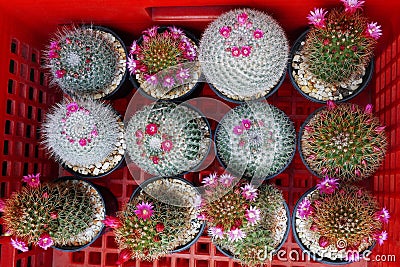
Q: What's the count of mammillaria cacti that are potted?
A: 12